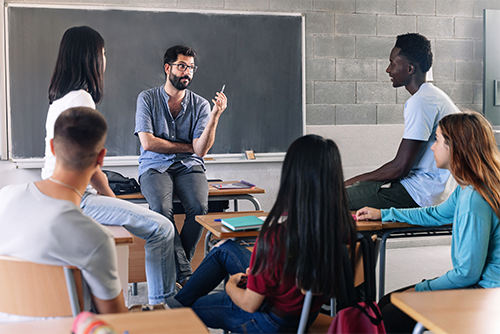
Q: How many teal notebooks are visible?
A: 1